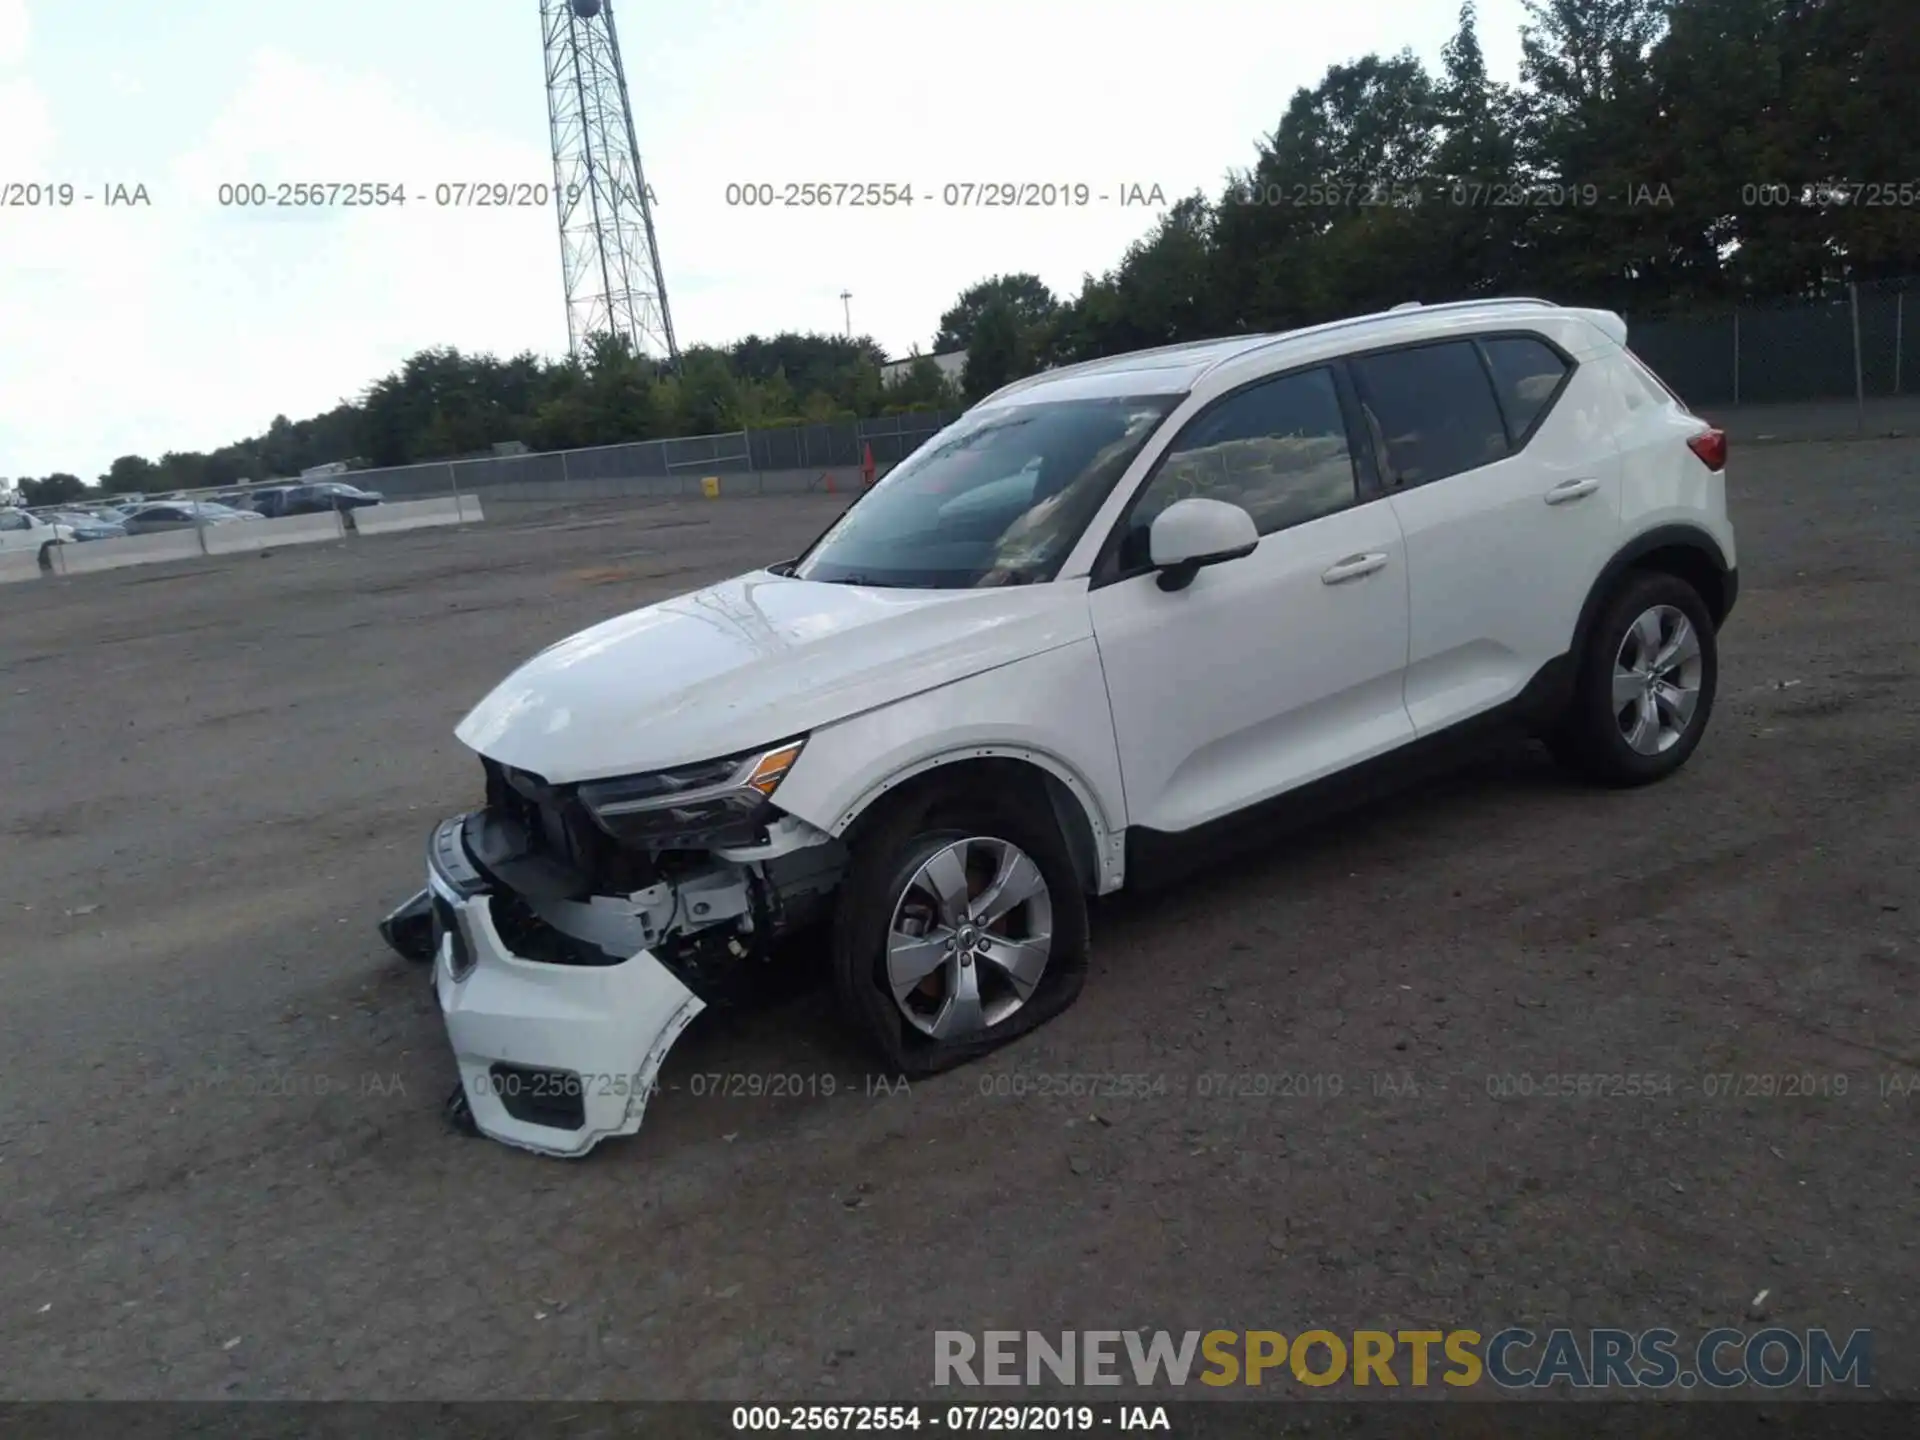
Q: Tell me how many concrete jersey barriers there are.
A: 4